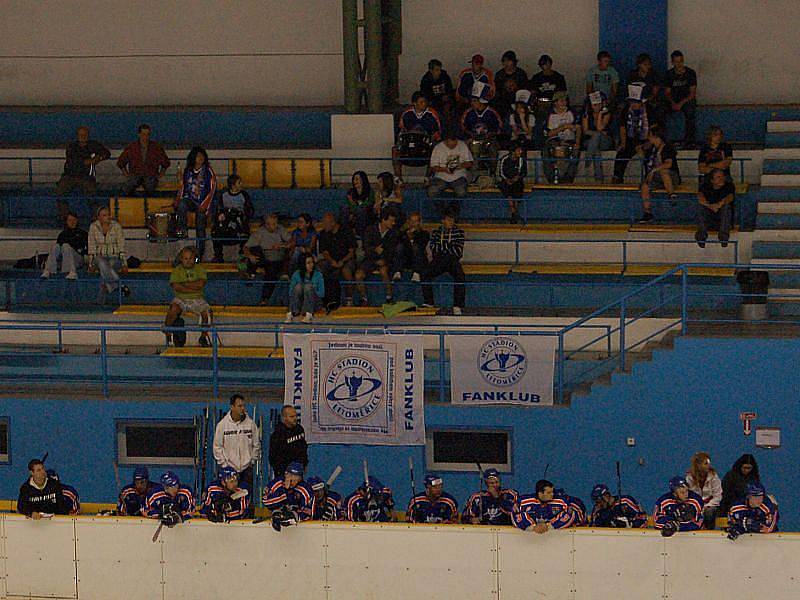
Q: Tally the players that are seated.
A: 14